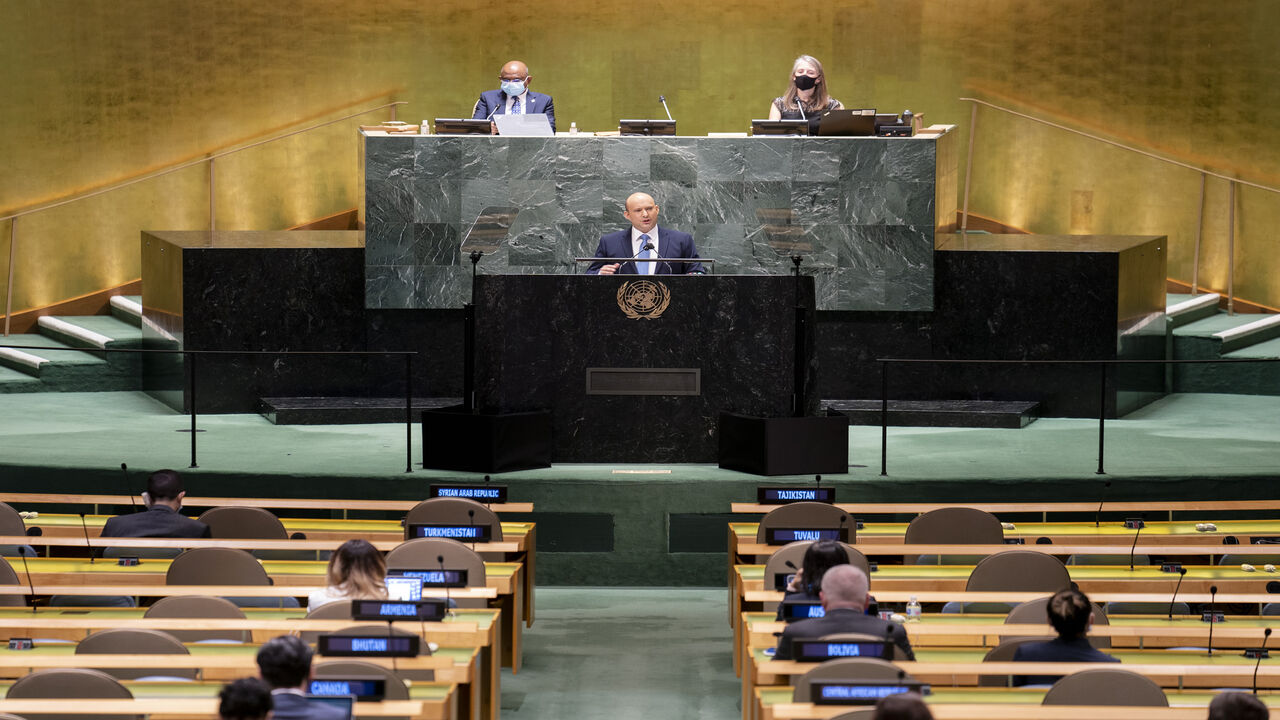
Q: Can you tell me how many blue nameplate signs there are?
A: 12